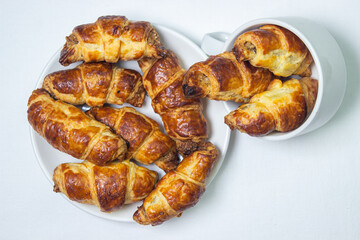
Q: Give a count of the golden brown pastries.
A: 10